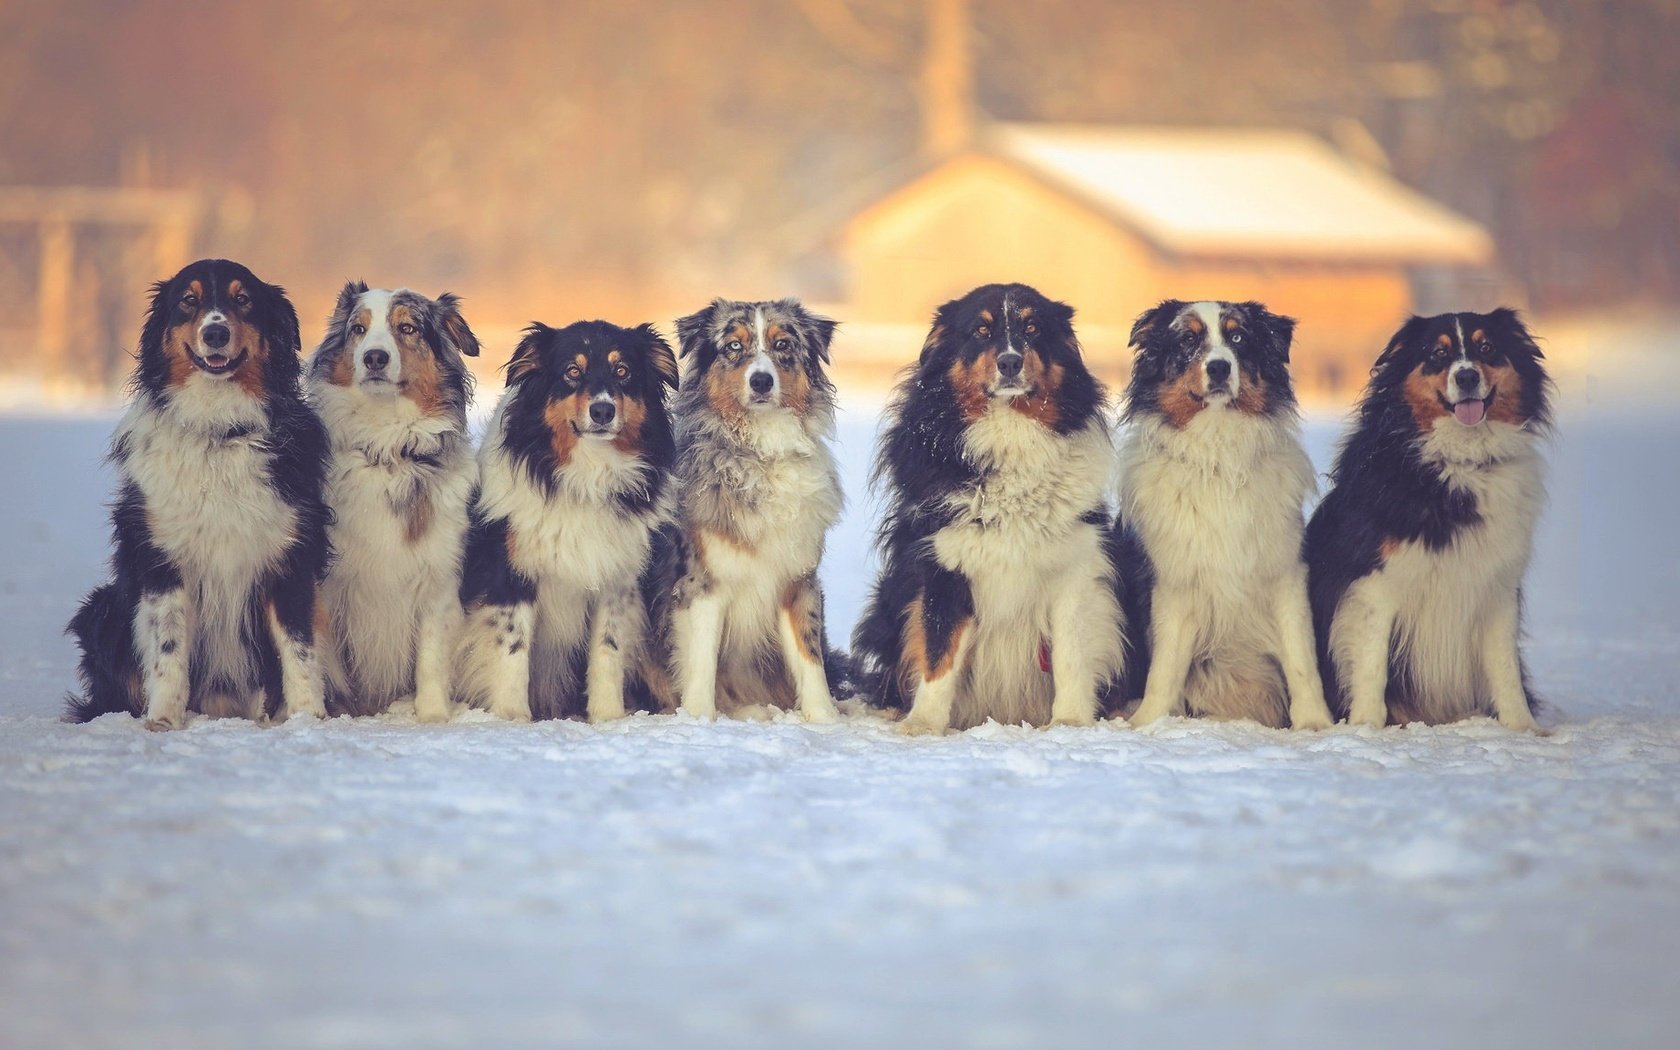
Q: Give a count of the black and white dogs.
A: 5